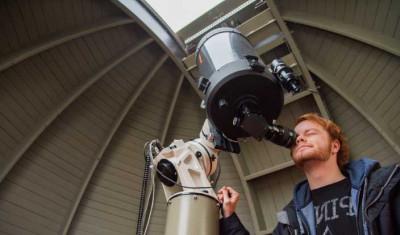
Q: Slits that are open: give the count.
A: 1